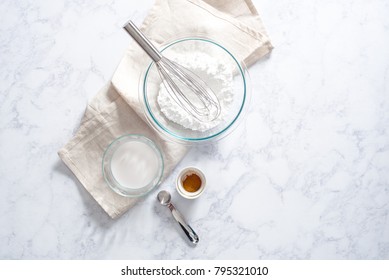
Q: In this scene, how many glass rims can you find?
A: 2